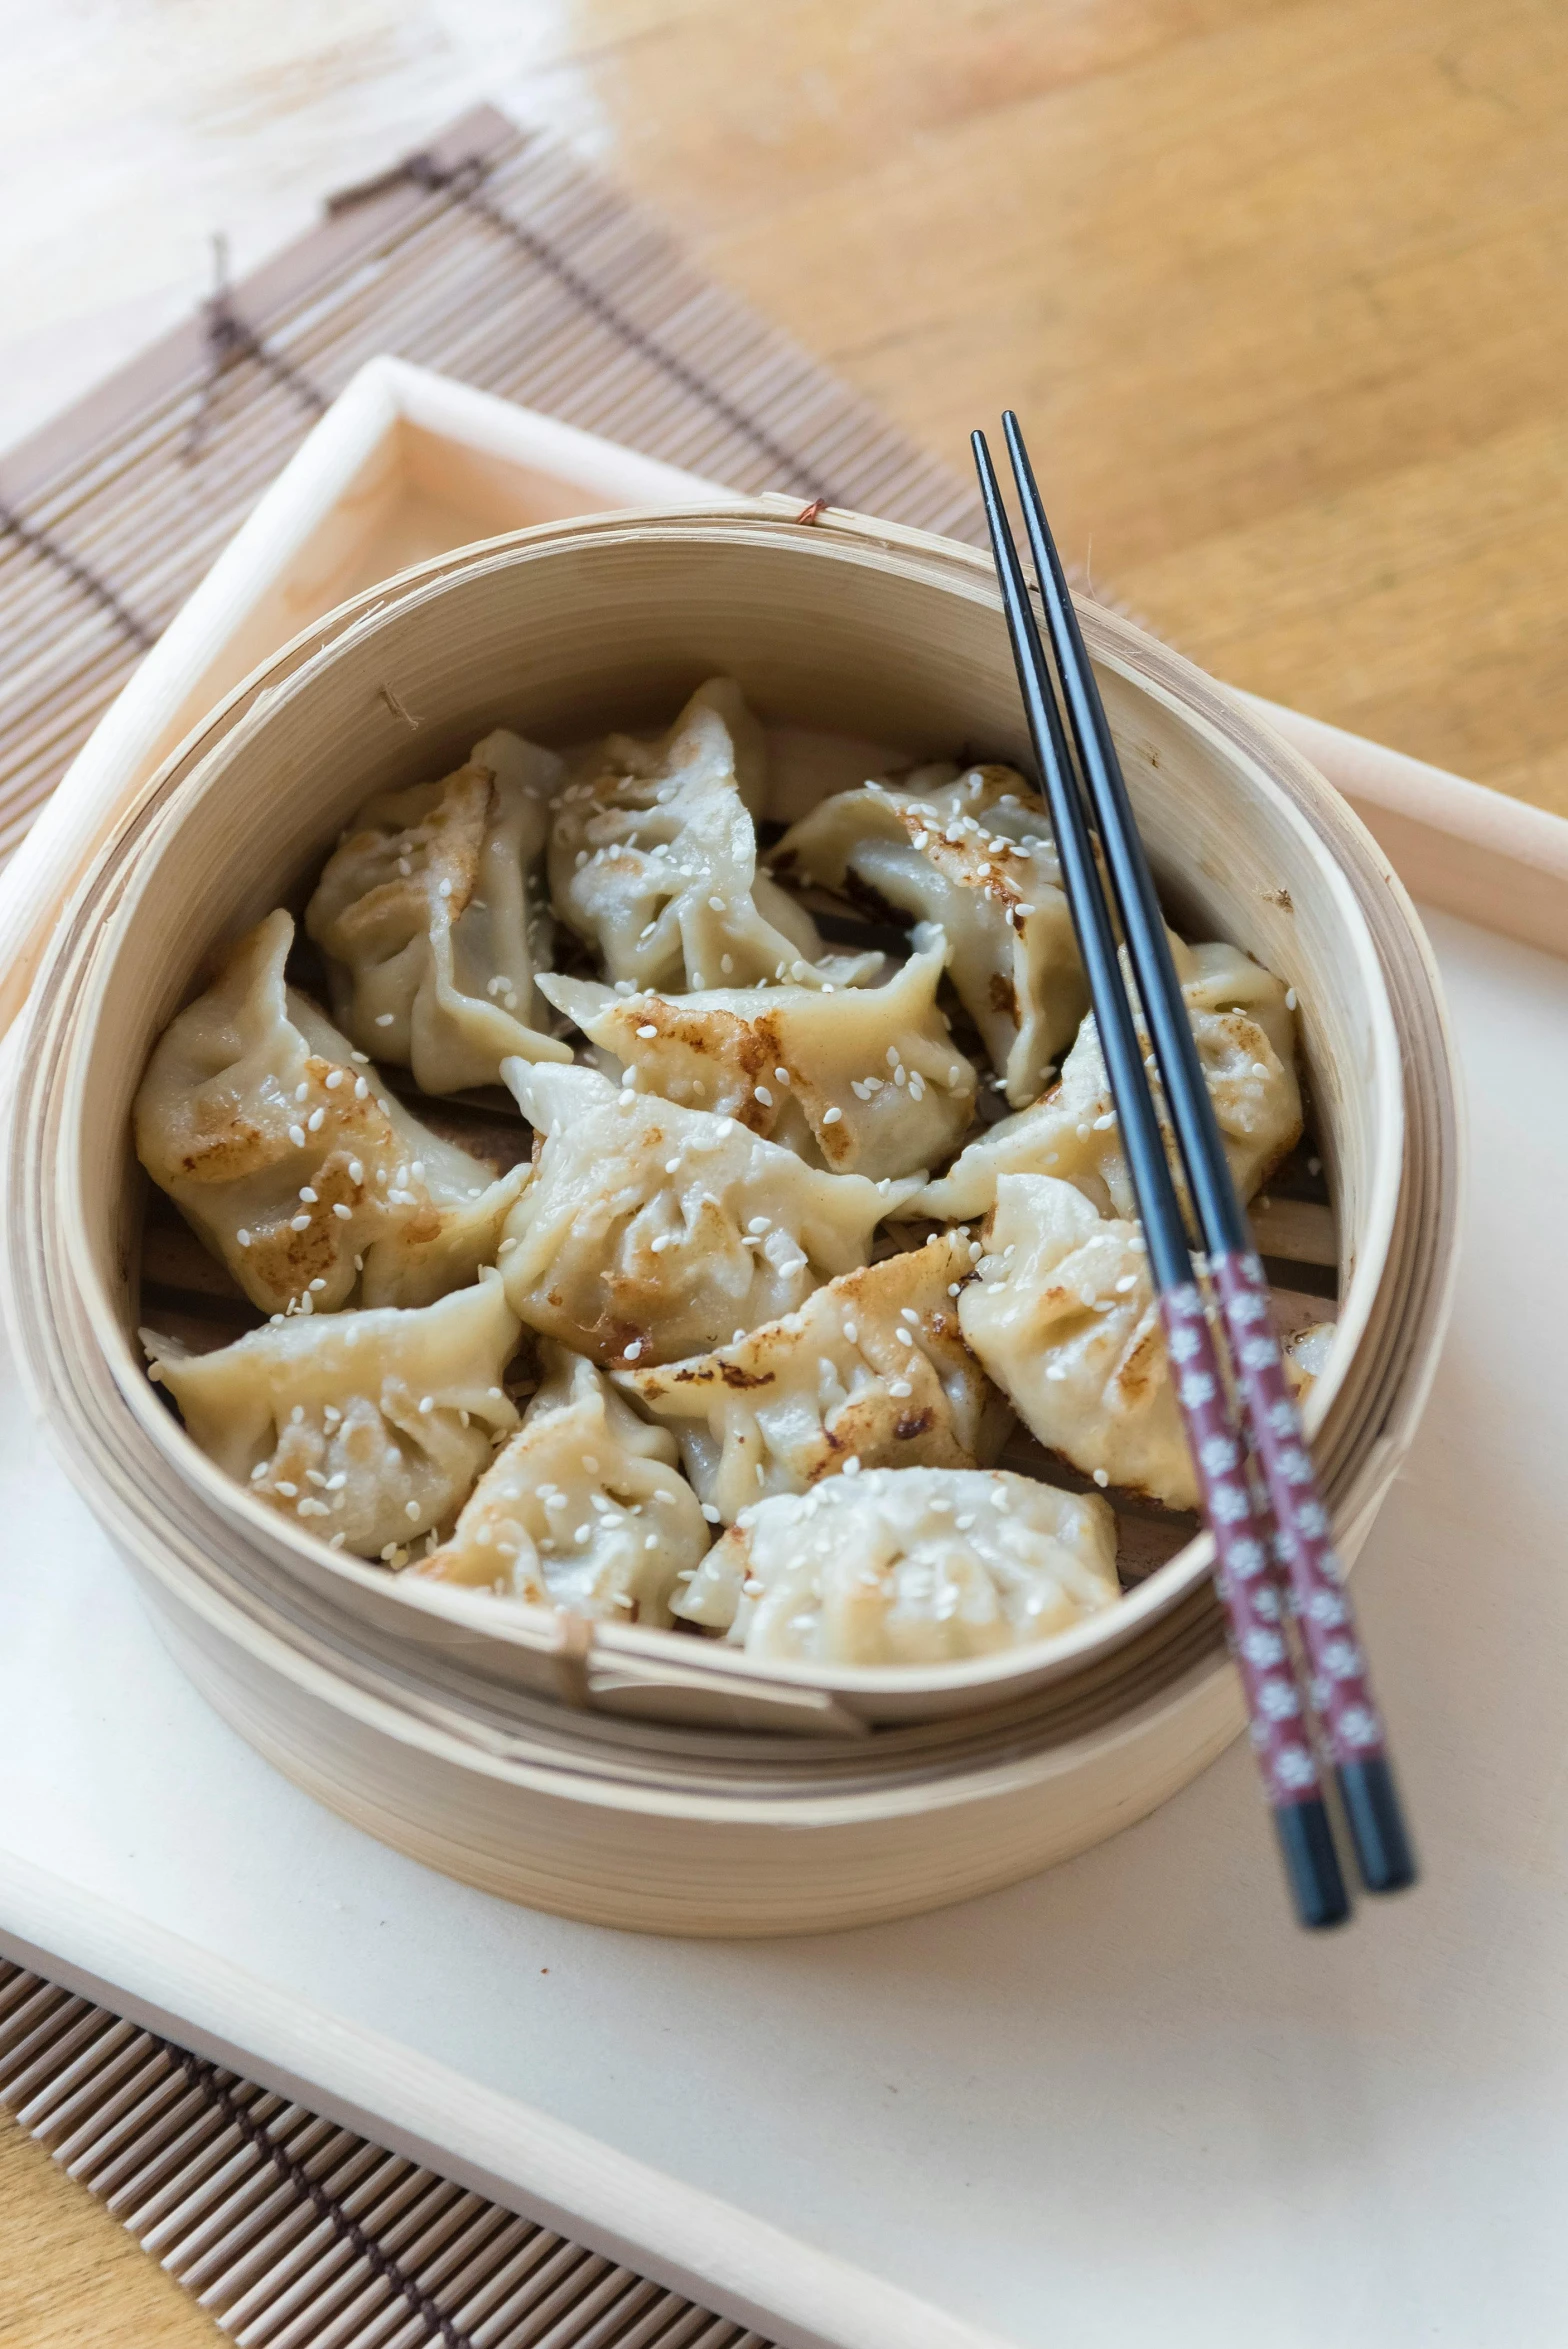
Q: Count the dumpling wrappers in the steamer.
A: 12